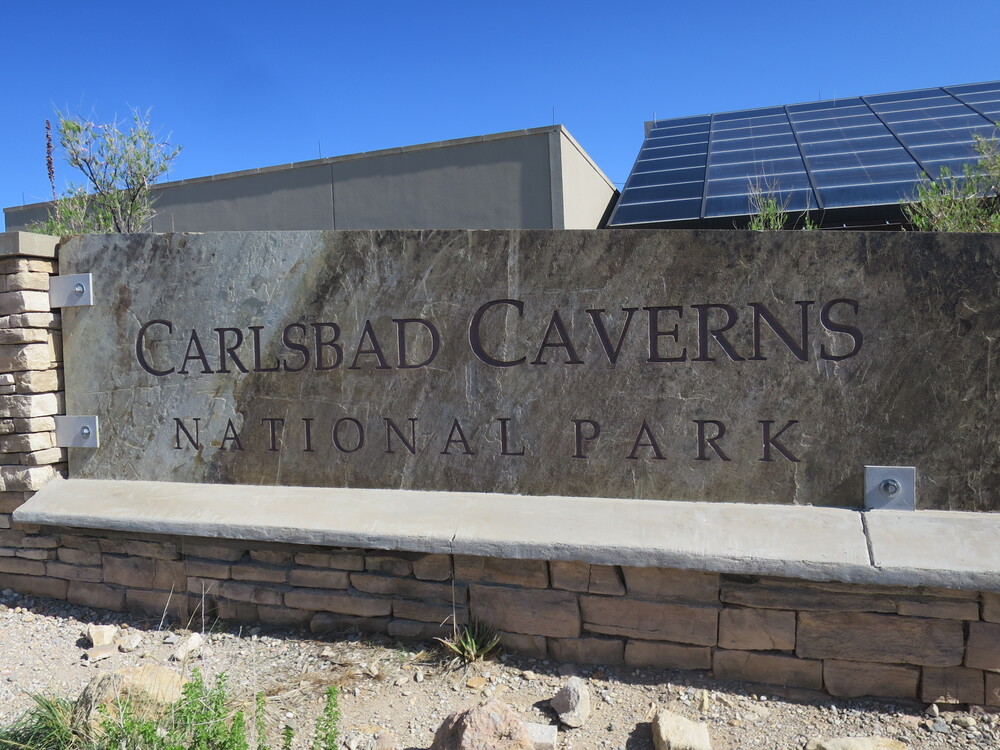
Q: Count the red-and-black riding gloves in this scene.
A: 0